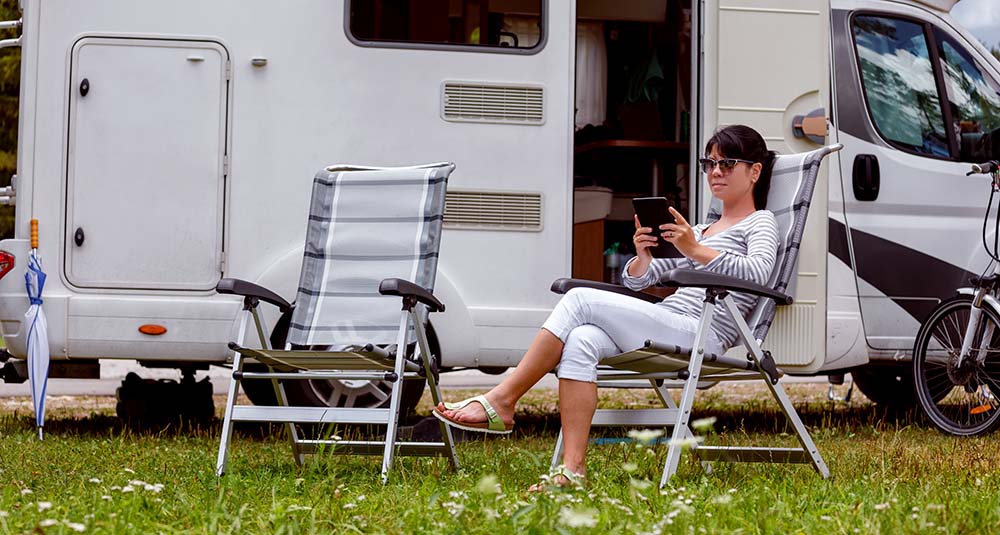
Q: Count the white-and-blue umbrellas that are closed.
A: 1